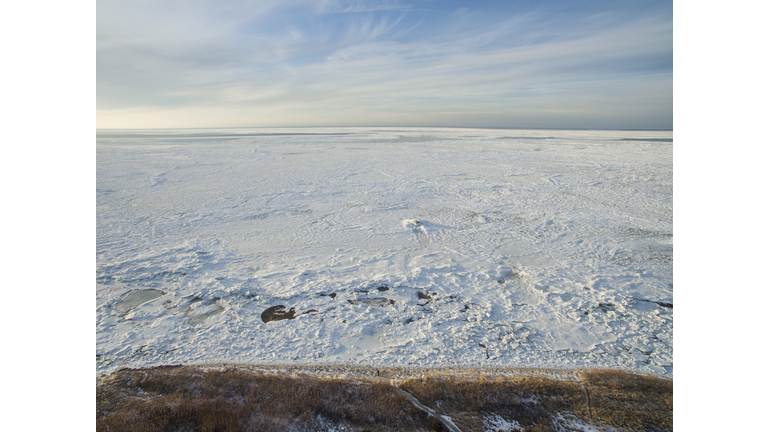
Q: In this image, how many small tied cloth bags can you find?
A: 0